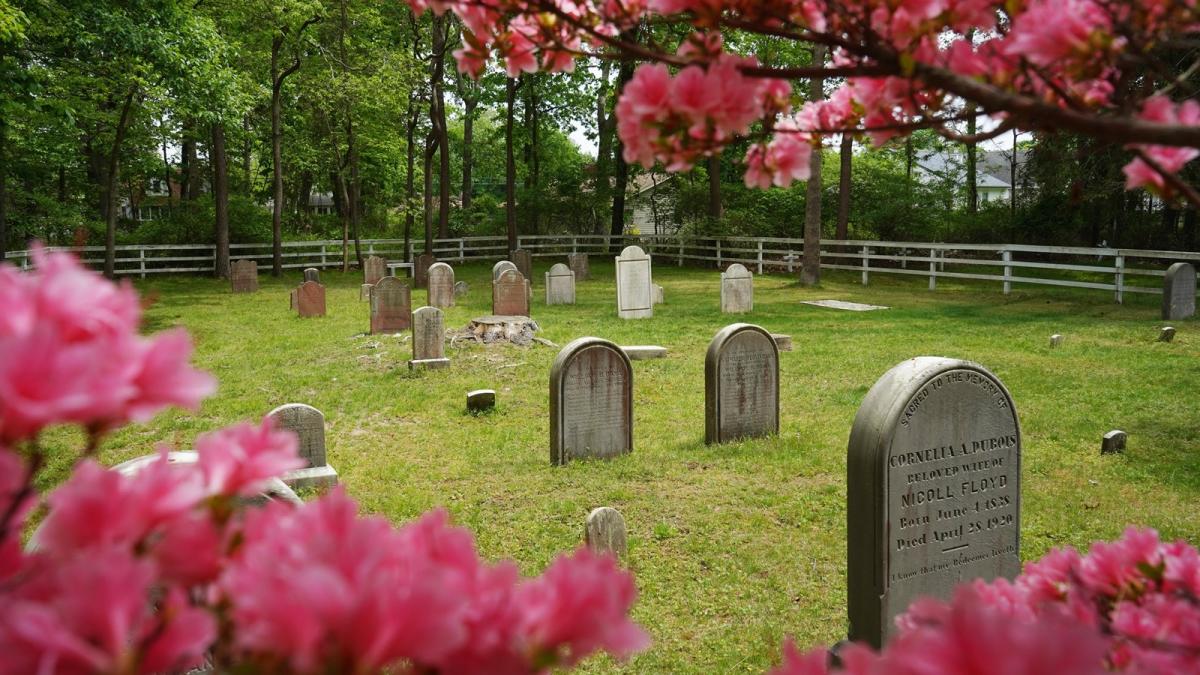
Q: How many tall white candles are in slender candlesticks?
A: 0